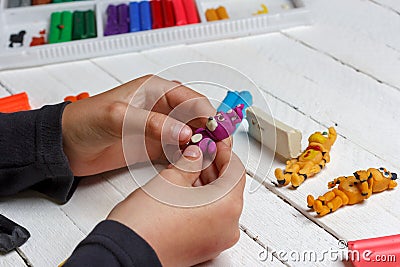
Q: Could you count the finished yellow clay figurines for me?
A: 2